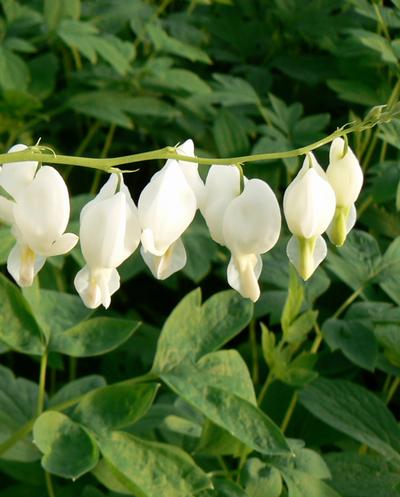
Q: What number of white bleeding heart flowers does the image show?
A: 6